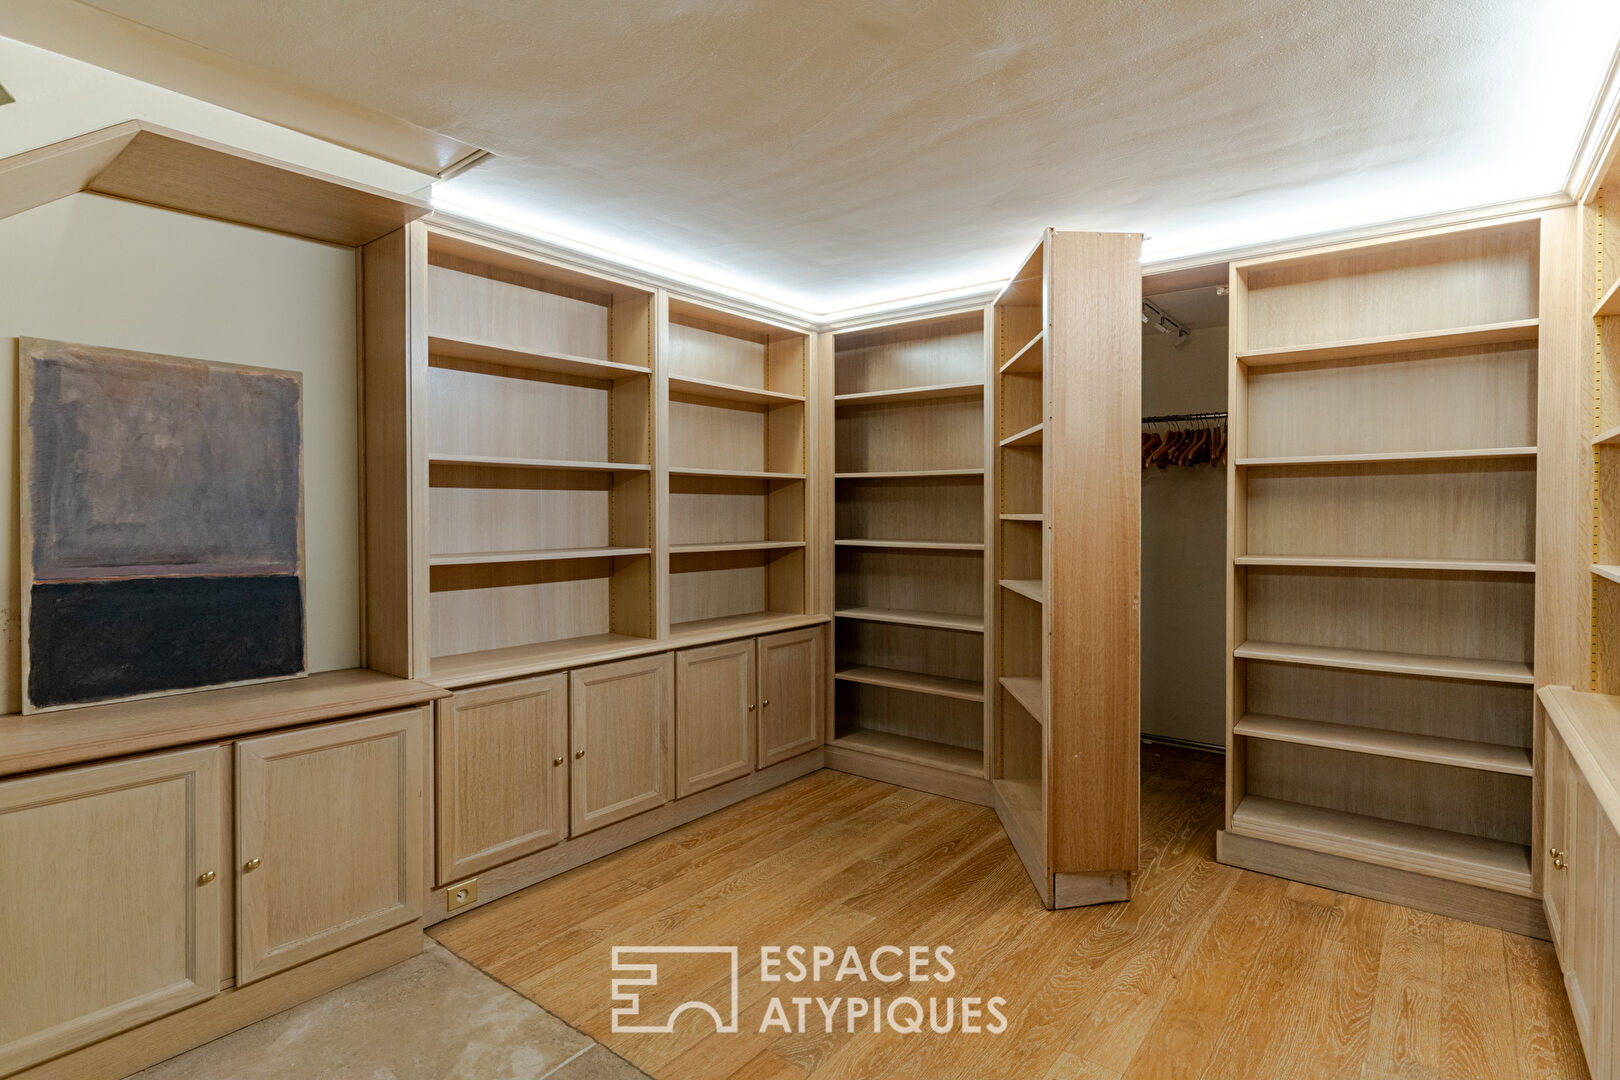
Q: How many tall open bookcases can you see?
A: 3